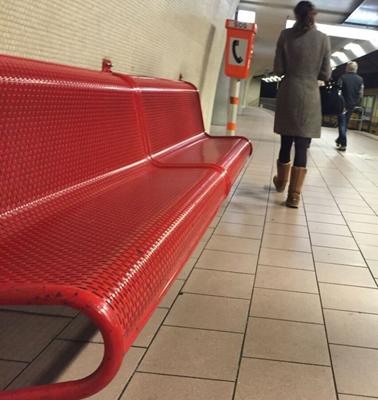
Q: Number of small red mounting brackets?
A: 2